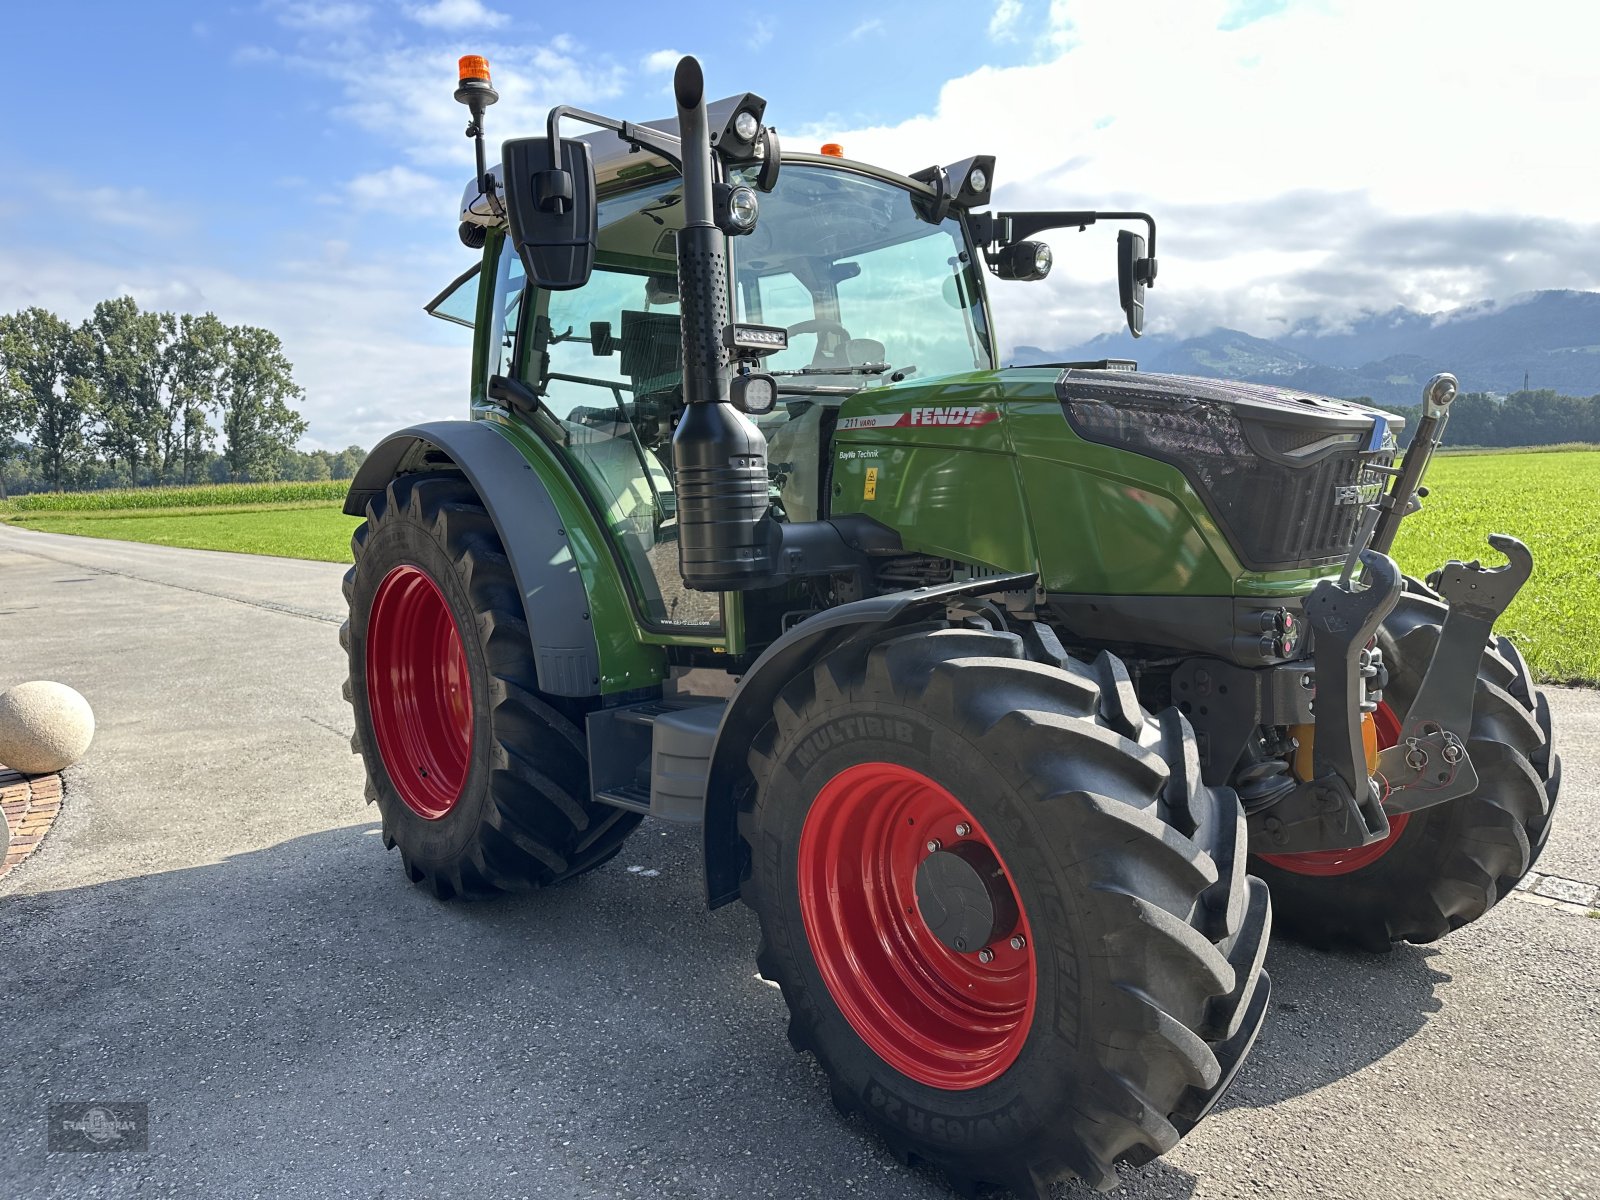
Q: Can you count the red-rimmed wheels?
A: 3